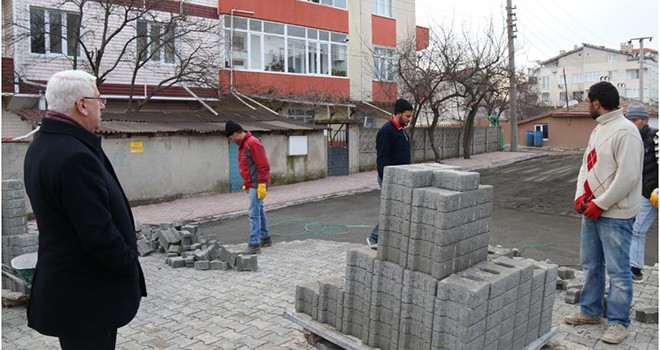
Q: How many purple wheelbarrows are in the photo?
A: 0